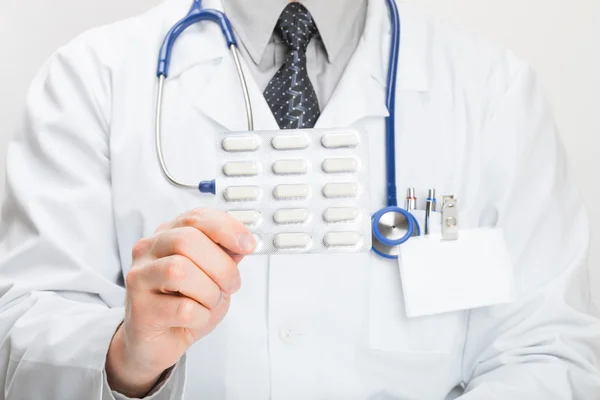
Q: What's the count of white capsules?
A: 15